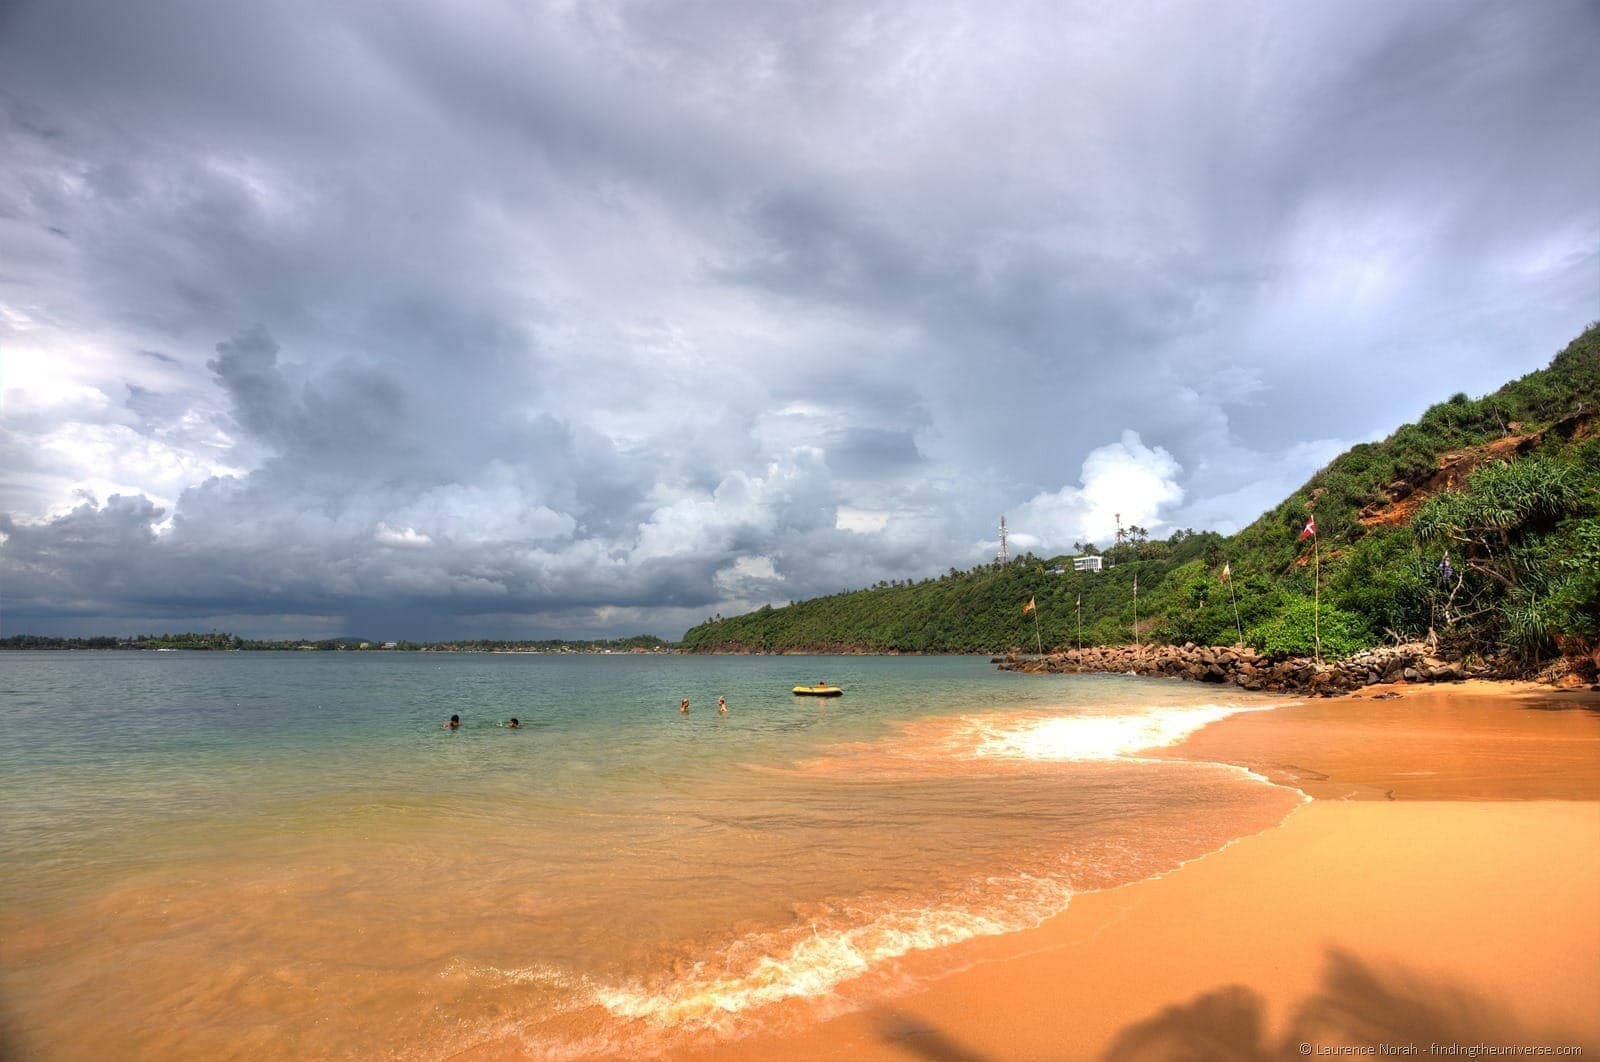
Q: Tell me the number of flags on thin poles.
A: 6